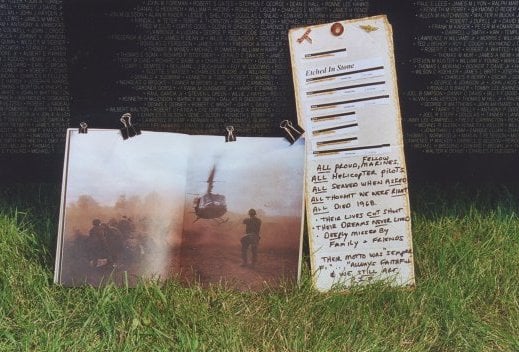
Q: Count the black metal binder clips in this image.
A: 4